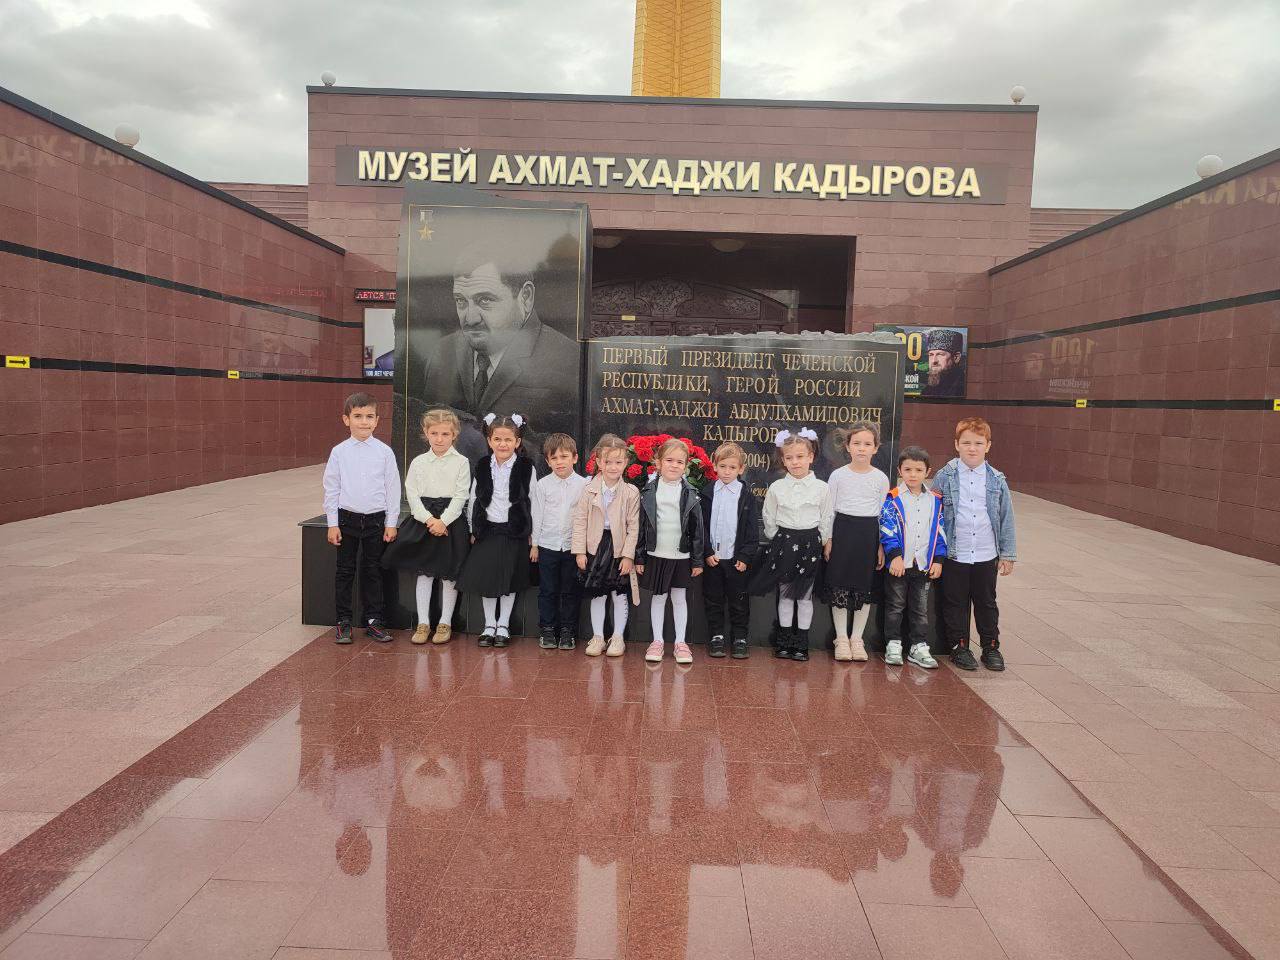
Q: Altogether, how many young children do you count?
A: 11